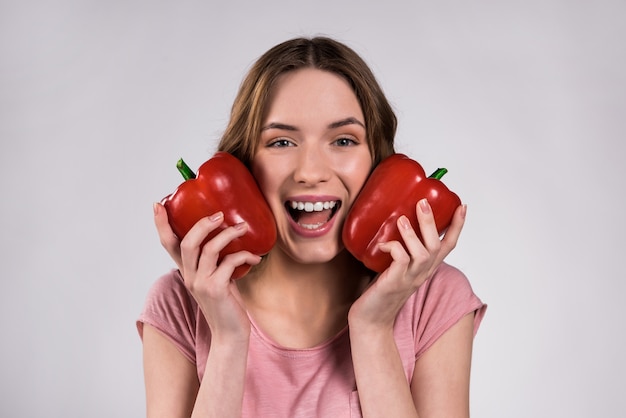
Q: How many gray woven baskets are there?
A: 0